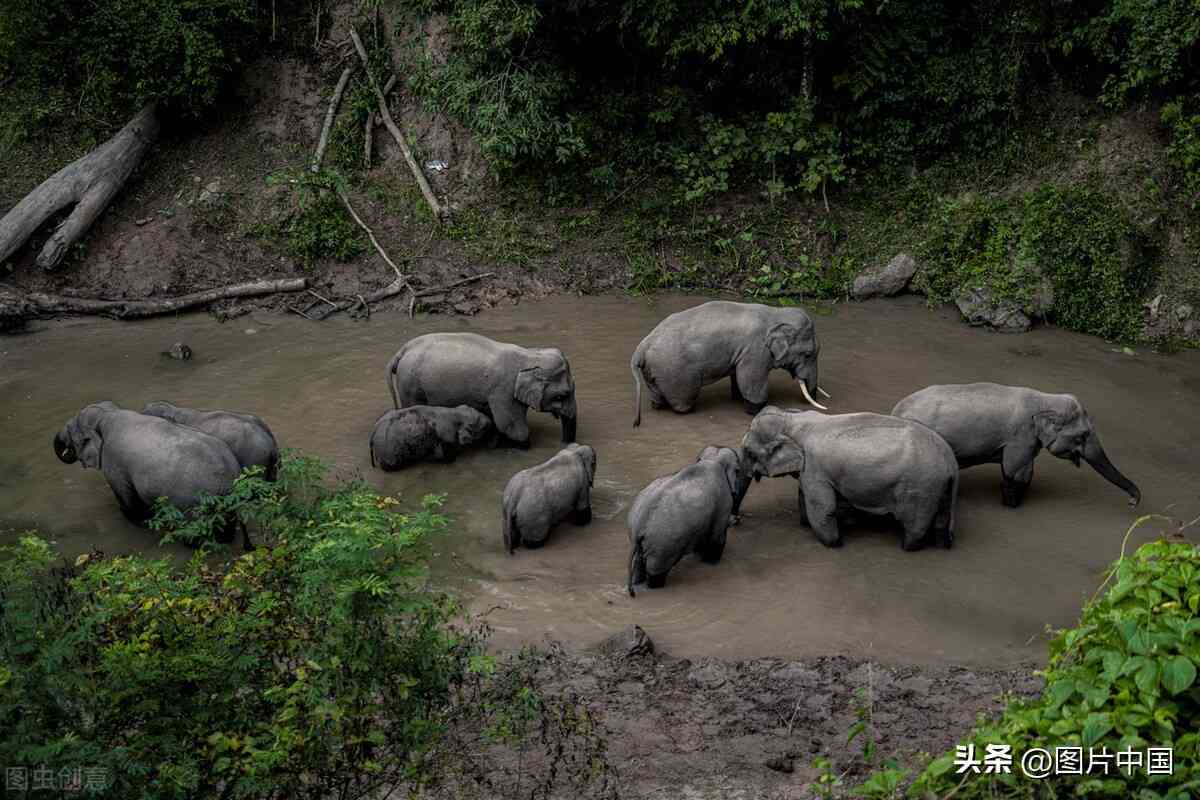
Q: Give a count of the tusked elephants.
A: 1